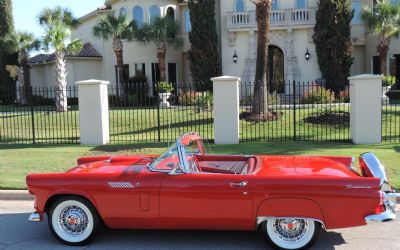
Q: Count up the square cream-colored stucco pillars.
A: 3